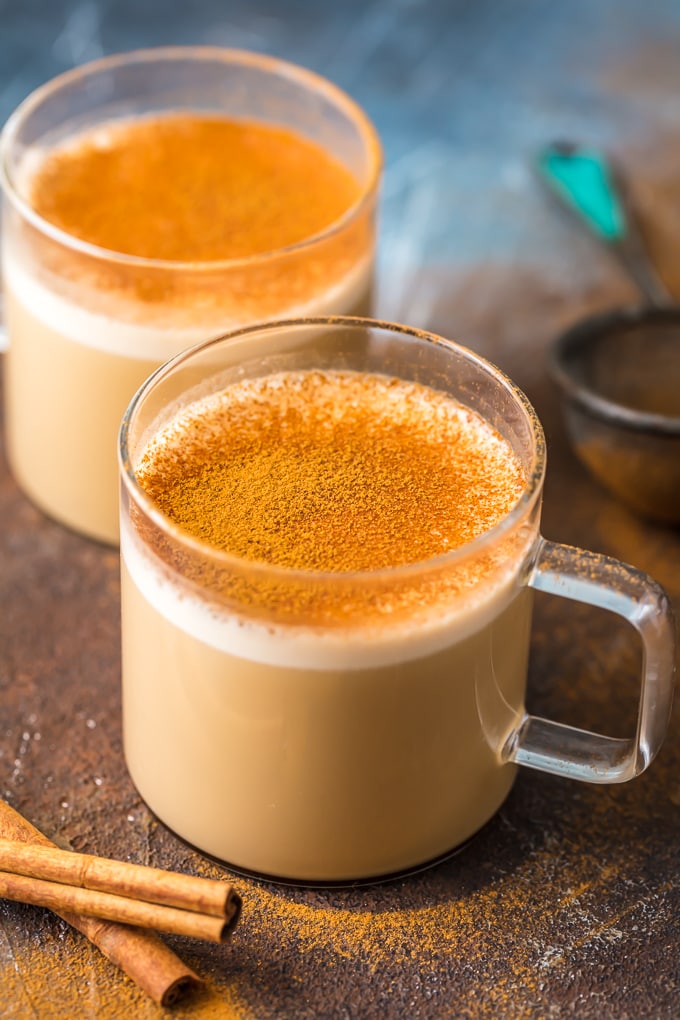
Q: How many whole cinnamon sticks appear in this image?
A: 2